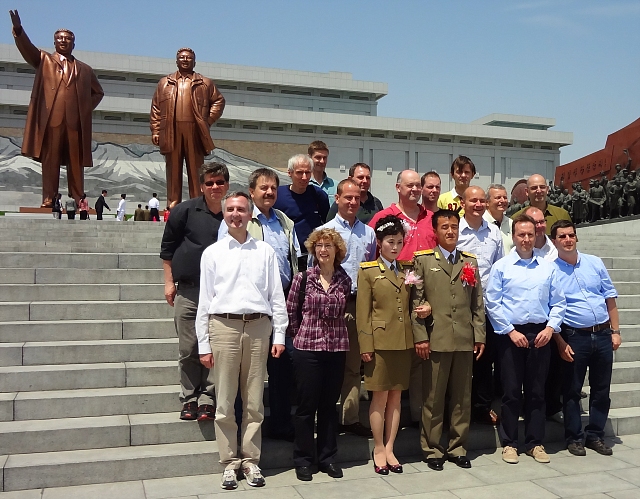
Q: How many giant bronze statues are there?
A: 2